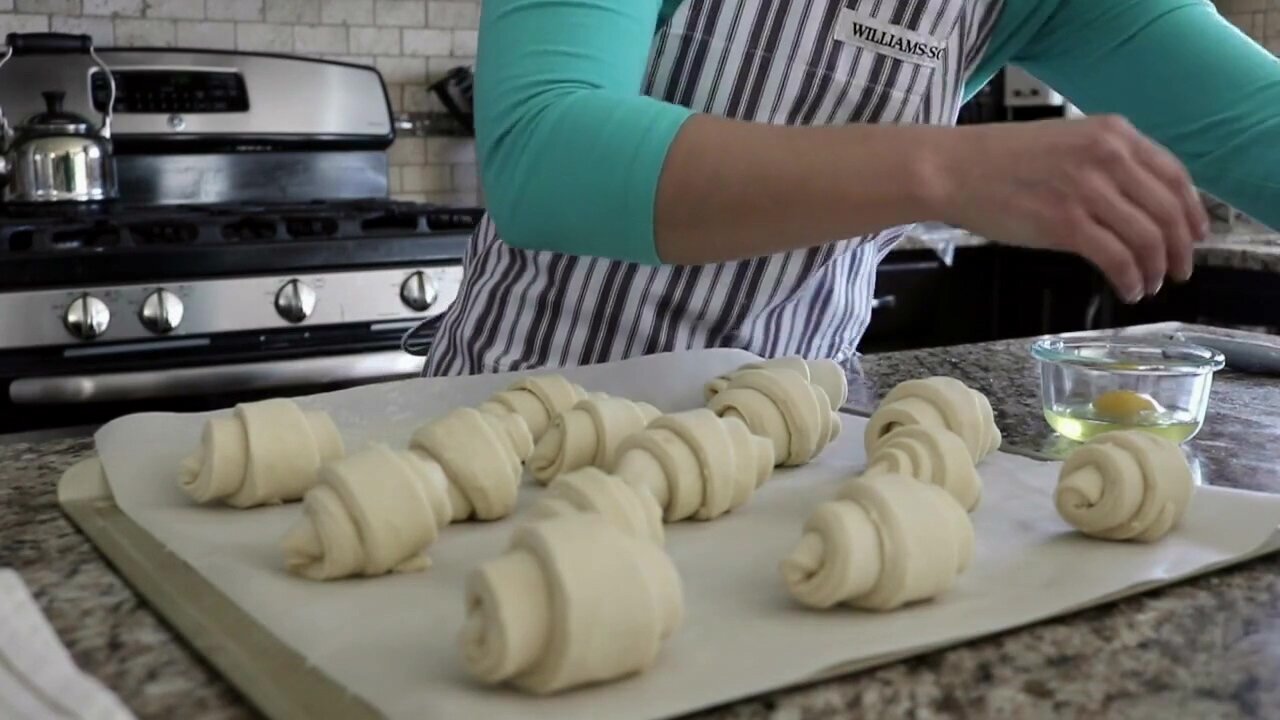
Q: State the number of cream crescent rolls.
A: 14